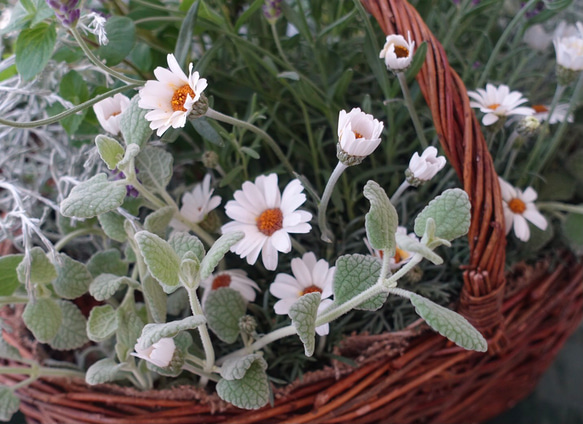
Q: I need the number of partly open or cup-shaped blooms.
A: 6